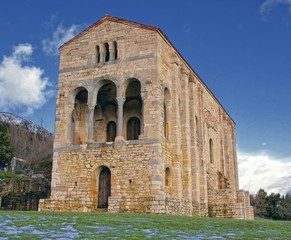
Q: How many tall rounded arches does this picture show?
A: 3